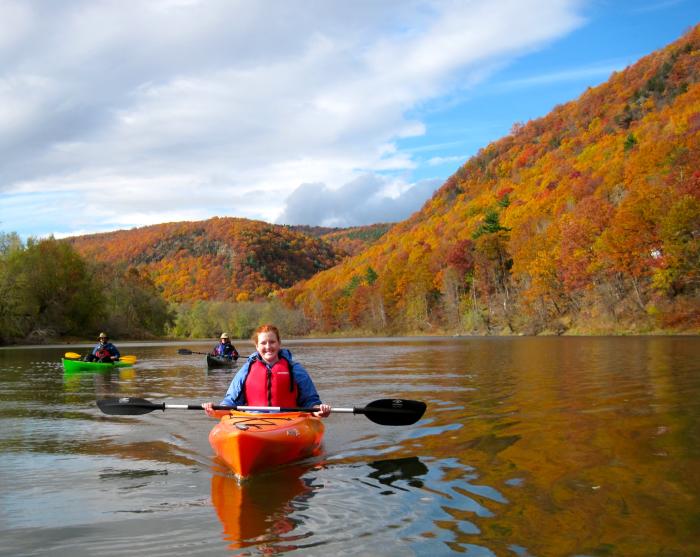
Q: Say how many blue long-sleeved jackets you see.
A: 2